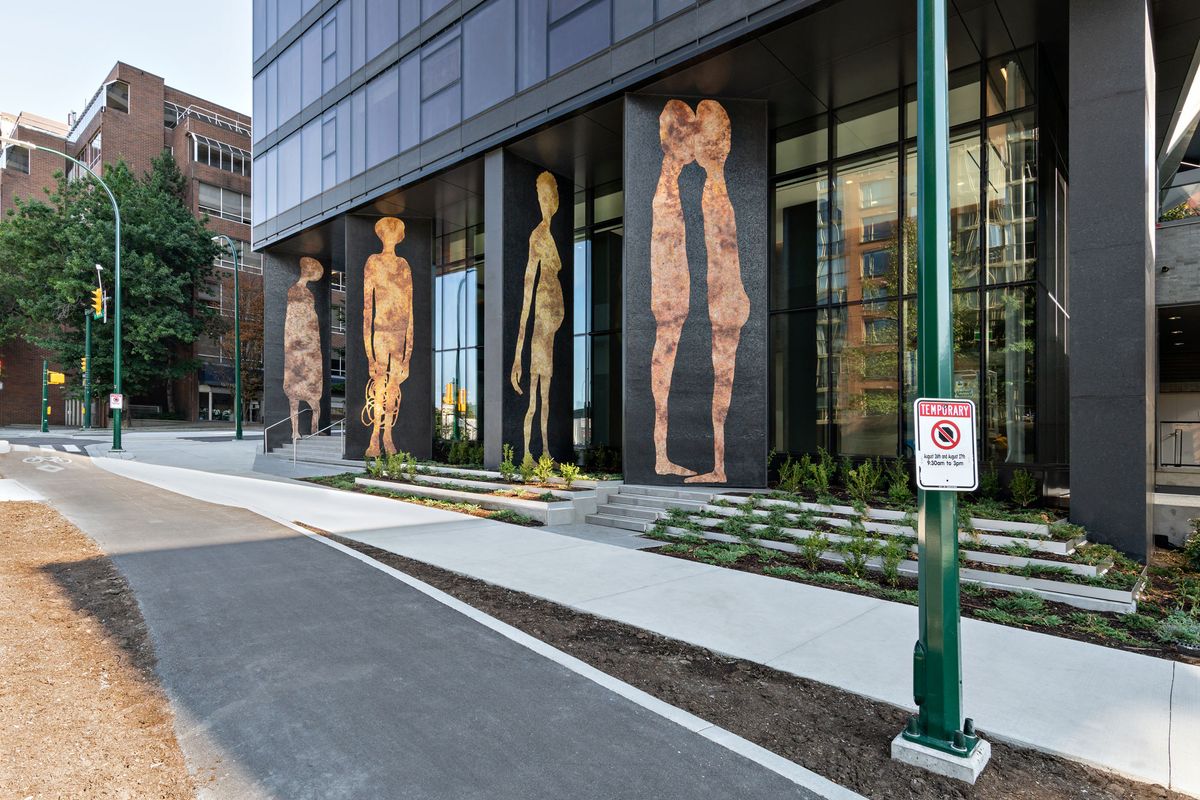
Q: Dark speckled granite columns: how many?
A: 5